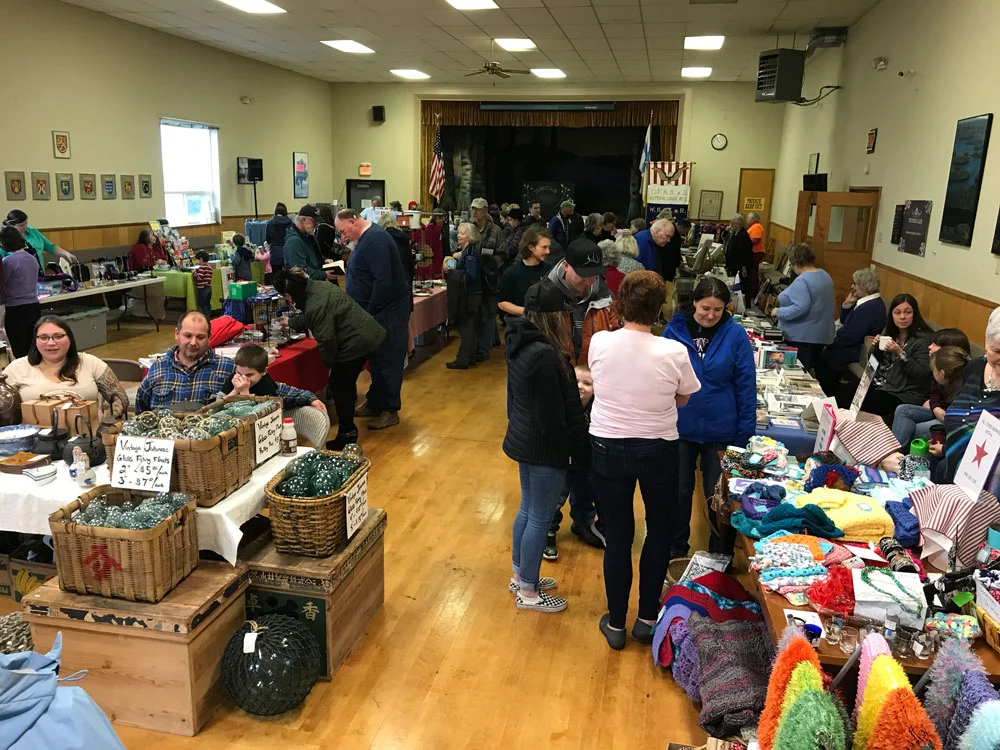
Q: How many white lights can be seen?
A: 8